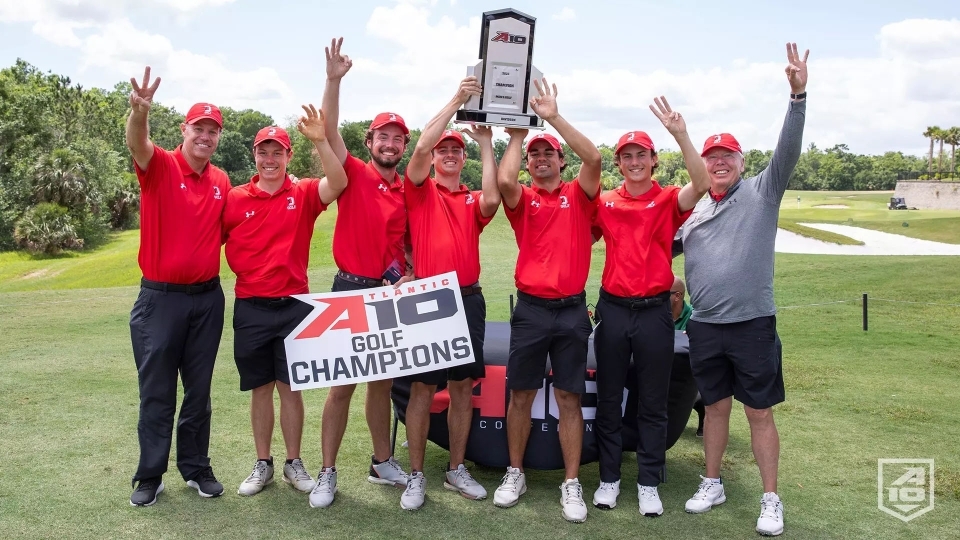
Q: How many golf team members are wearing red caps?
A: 7